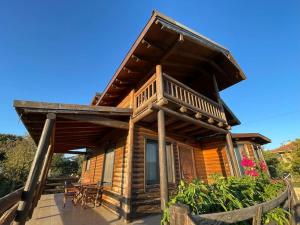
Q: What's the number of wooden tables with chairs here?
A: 1